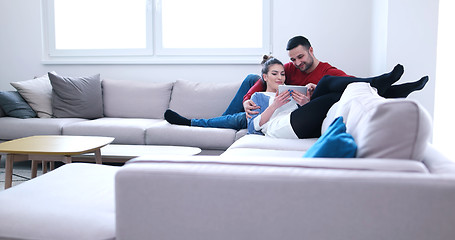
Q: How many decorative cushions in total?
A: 4